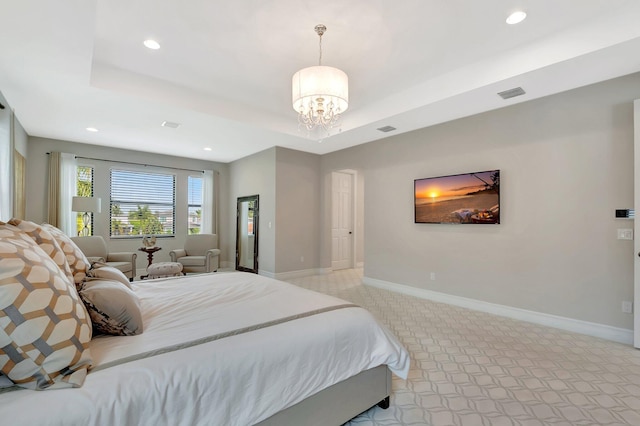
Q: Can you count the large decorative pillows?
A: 3